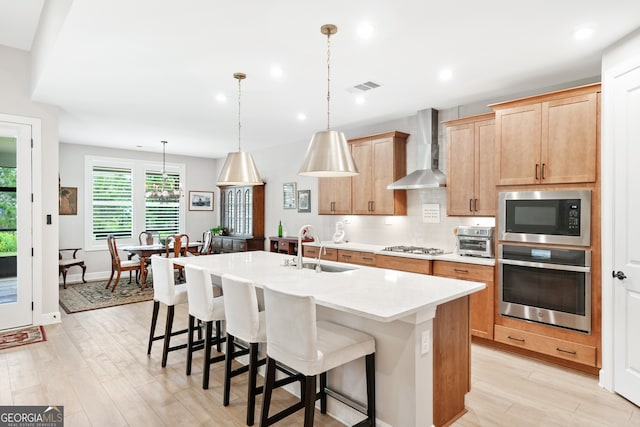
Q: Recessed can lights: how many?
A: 7